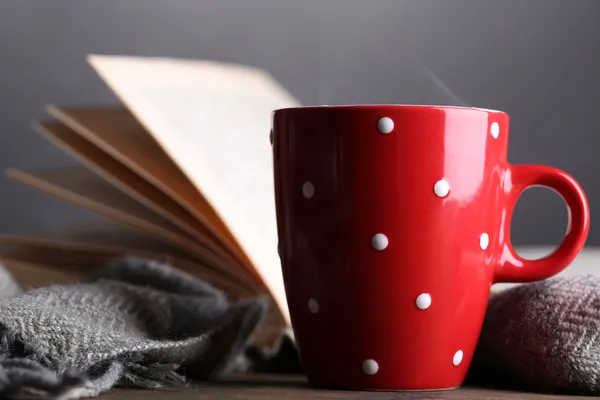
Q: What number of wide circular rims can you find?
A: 1